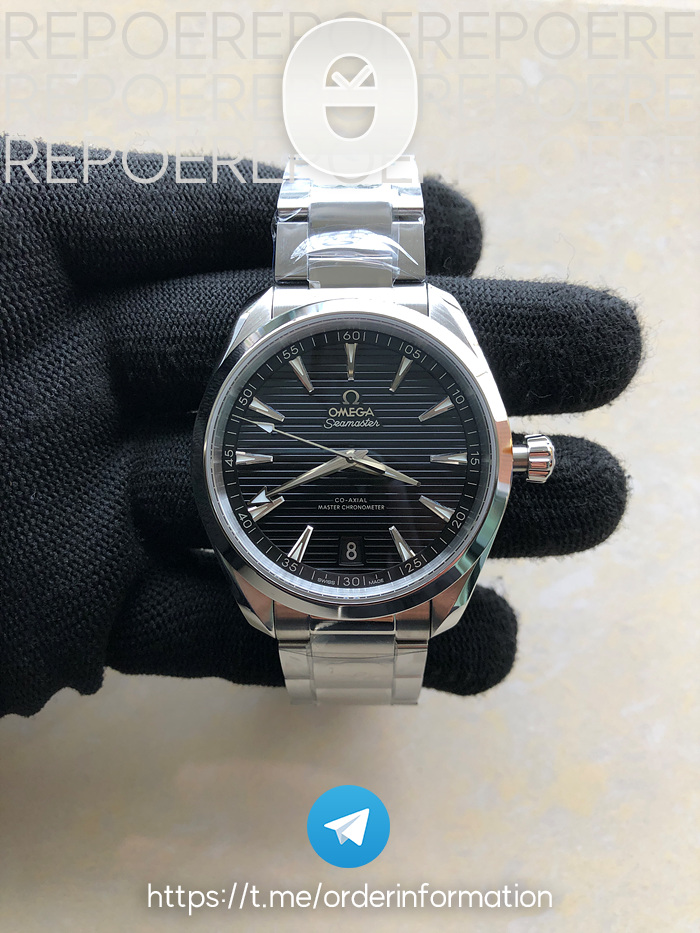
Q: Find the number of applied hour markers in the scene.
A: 11